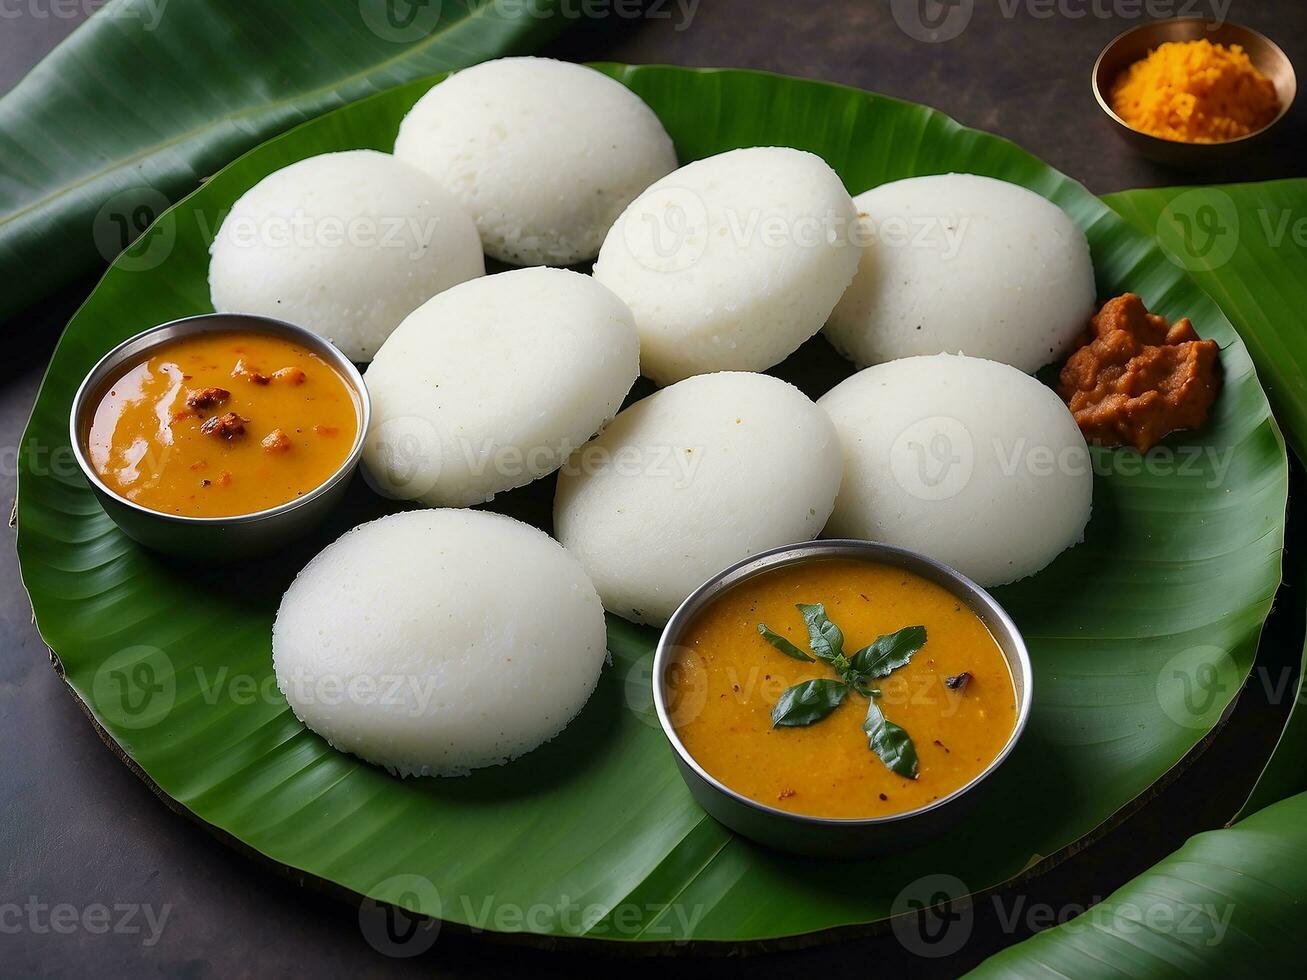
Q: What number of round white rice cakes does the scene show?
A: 8